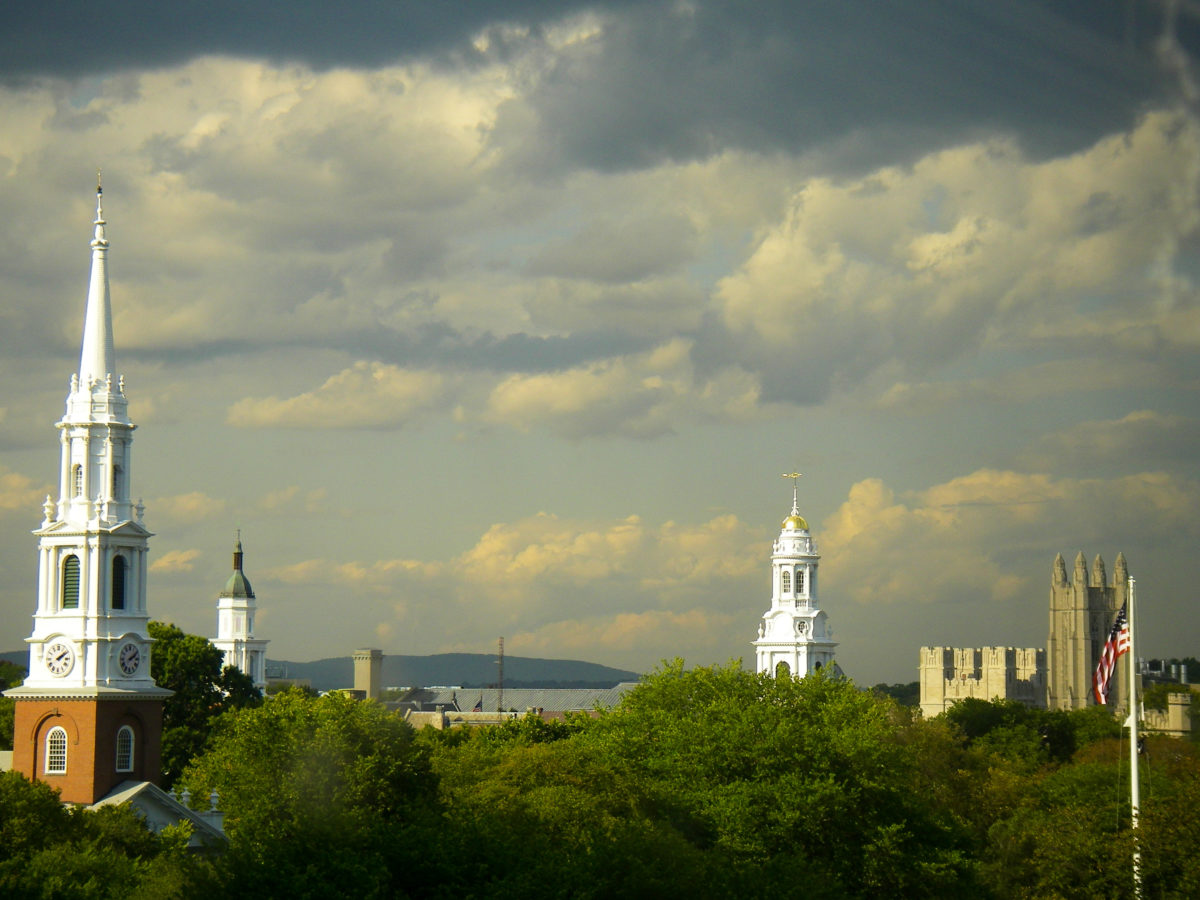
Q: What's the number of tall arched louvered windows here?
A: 2